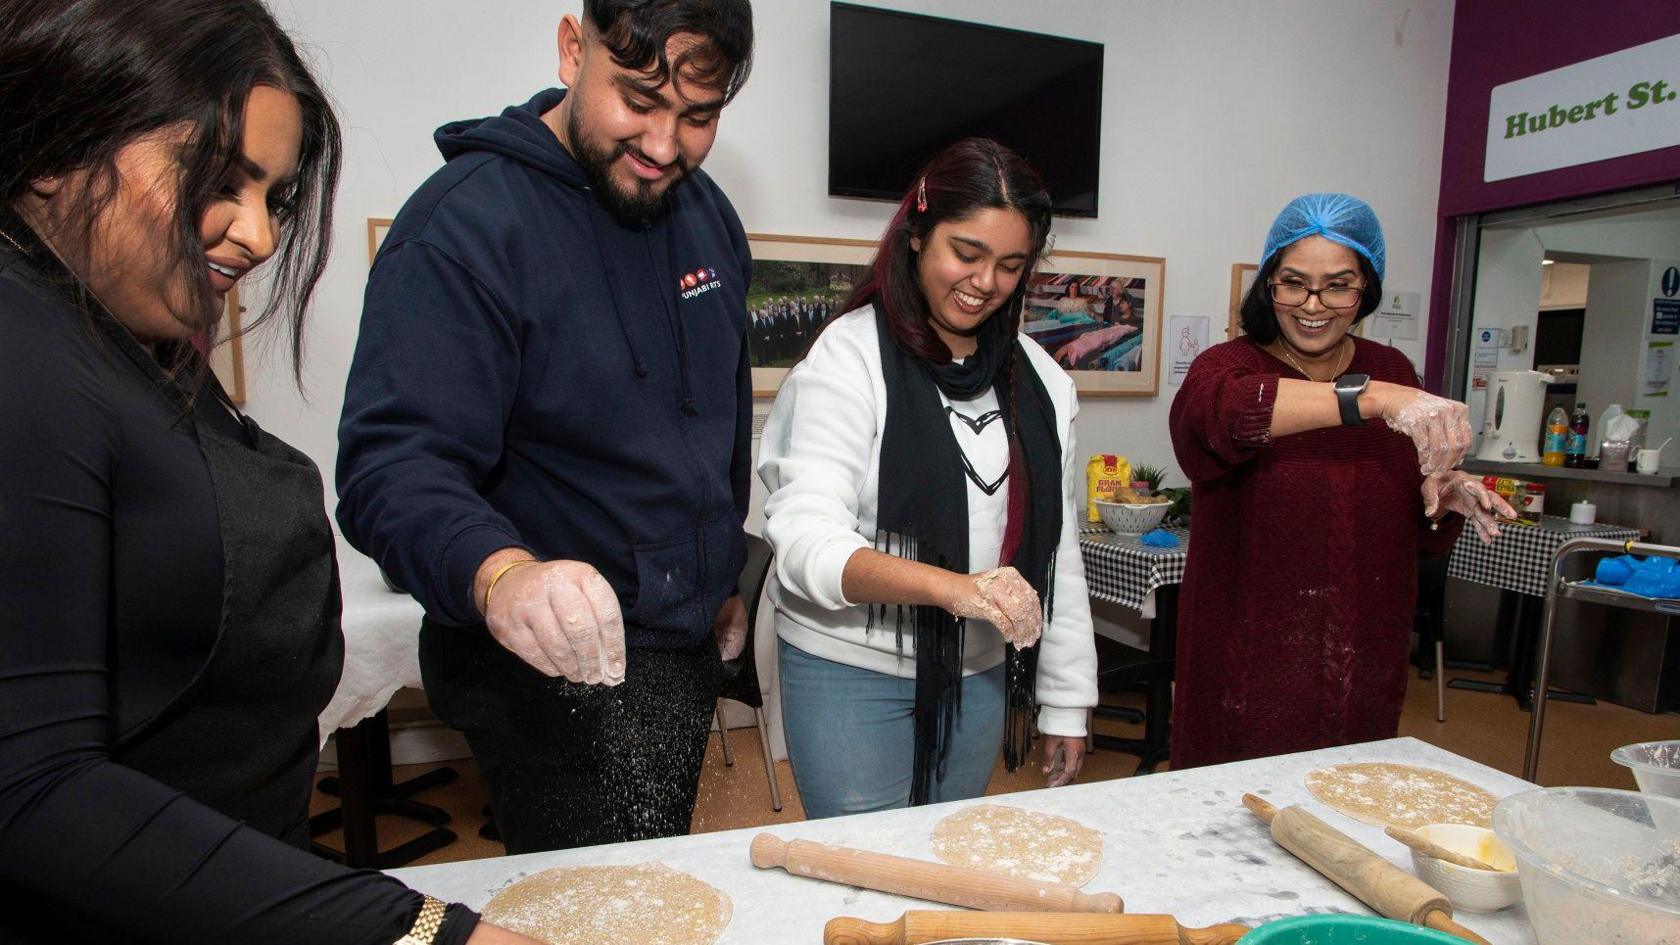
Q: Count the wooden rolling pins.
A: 3